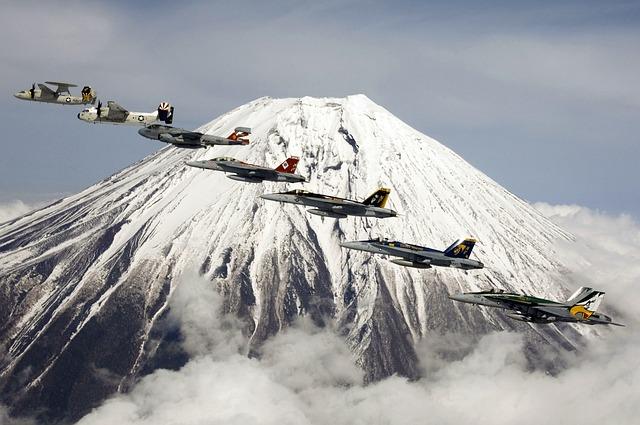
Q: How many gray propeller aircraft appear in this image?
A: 2